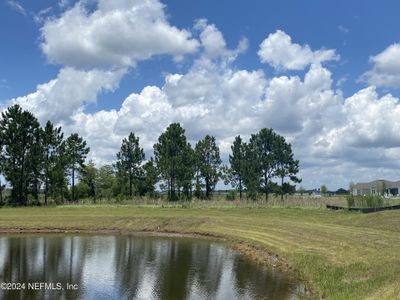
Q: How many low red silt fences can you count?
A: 0